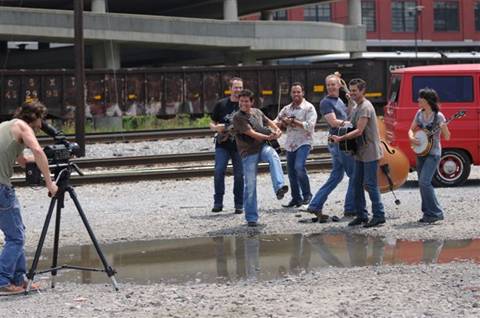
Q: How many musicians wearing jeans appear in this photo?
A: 6